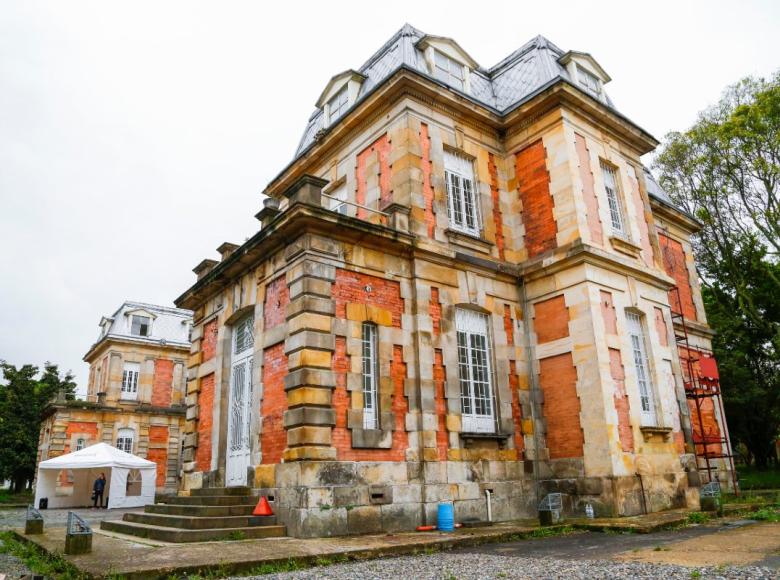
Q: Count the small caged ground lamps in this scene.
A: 4